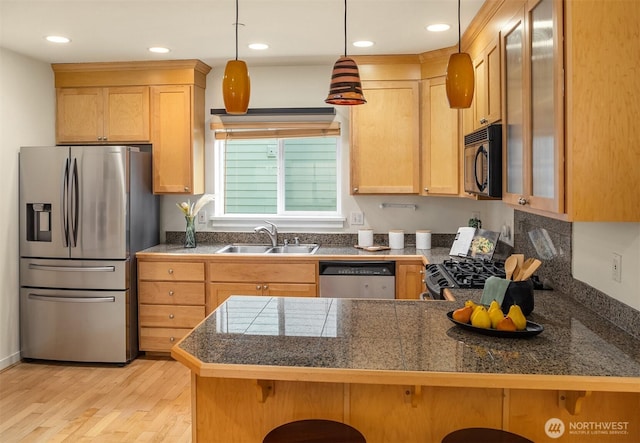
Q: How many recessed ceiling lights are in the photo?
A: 5